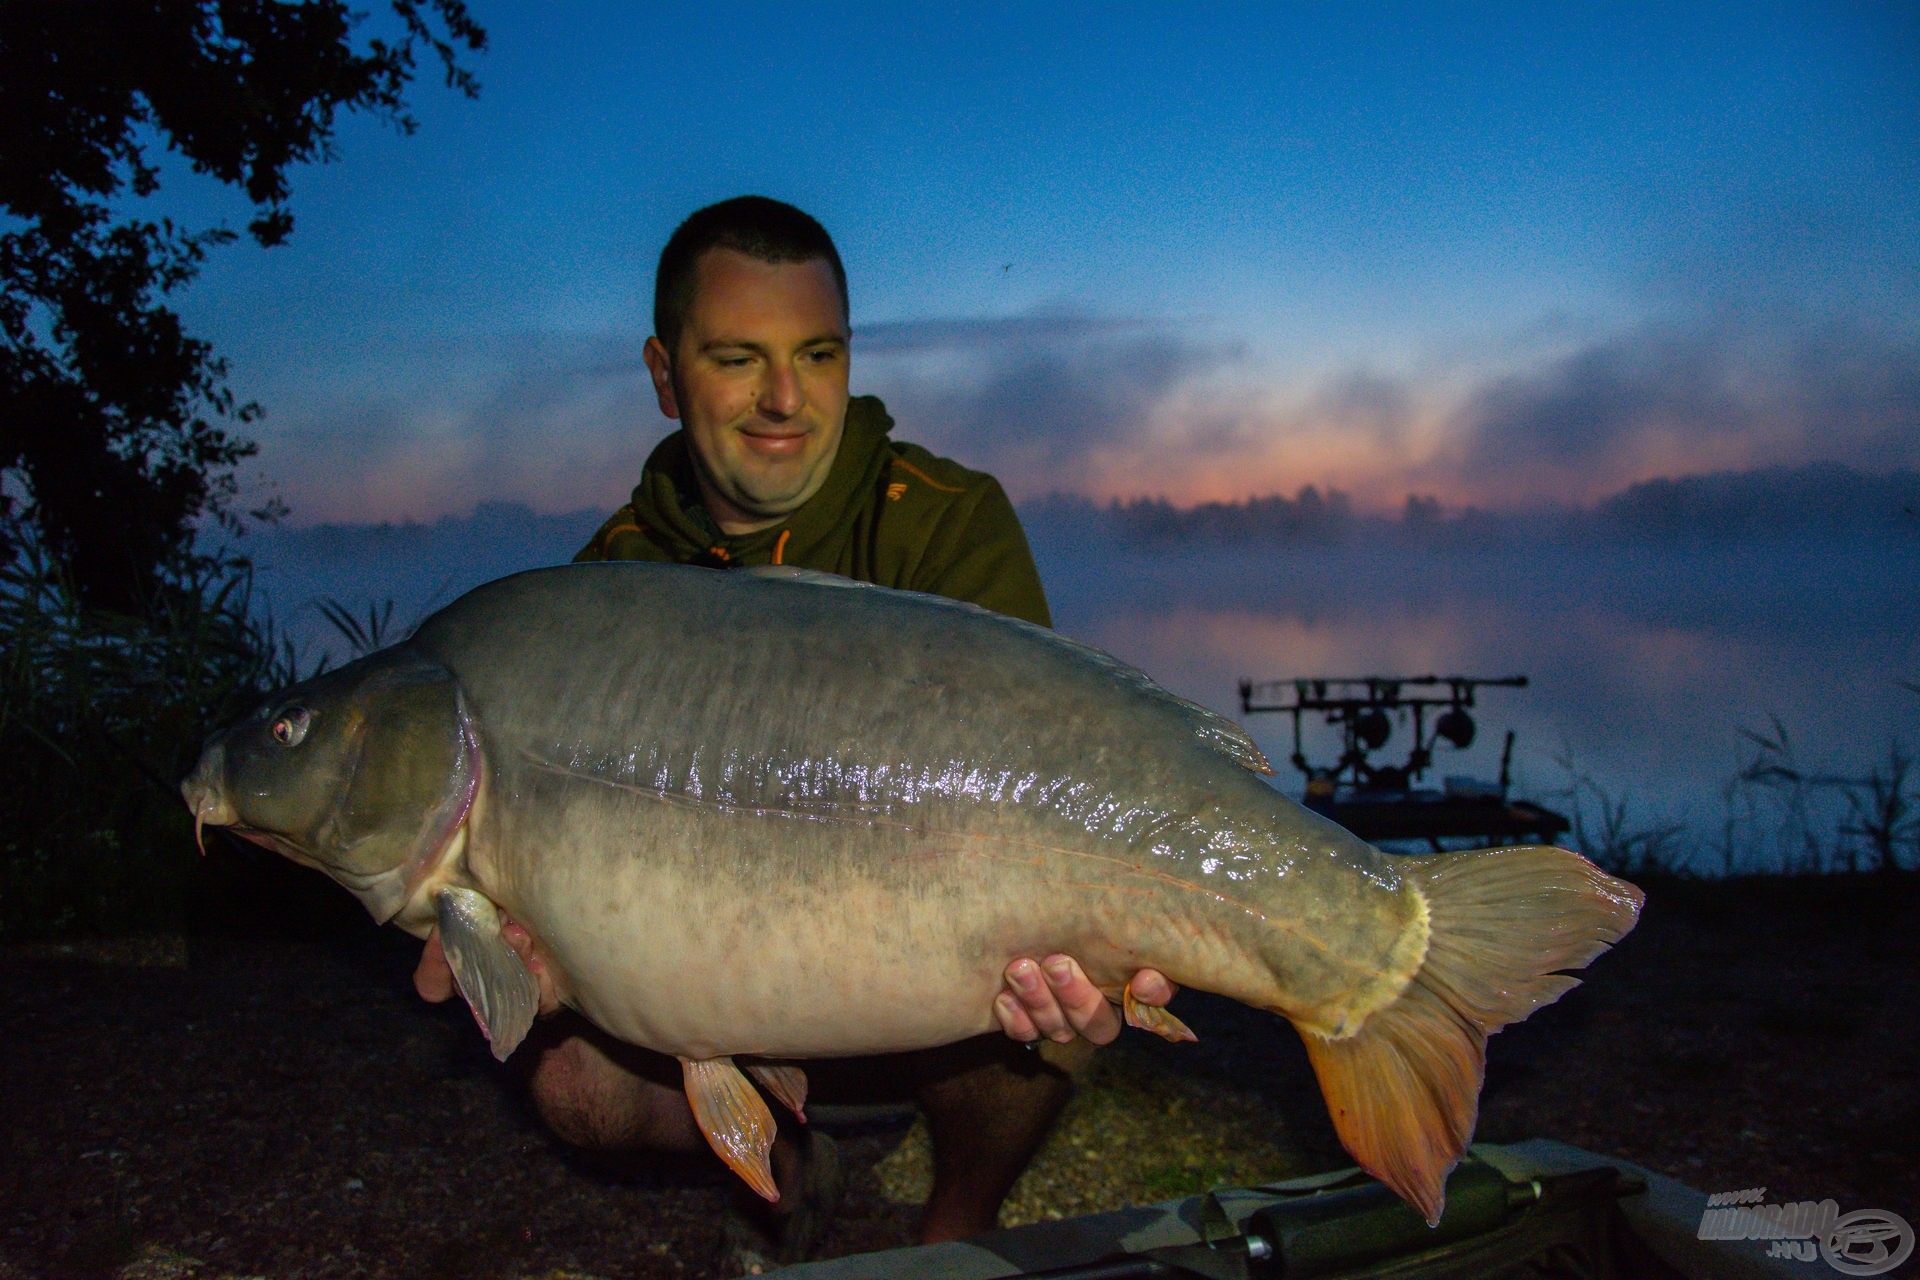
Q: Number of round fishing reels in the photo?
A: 2